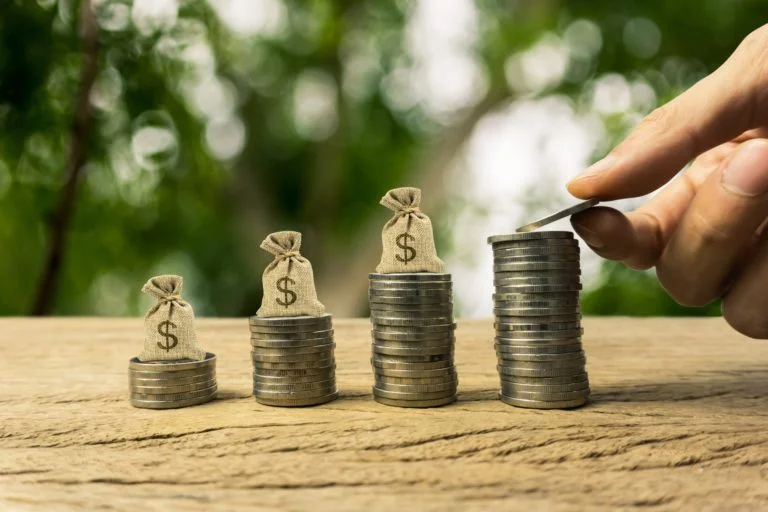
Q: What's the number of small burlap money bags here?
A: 3